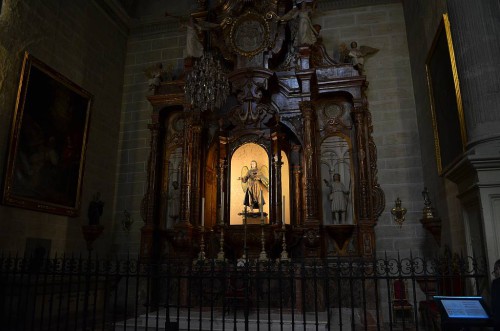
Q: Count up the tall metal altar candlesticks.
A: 4